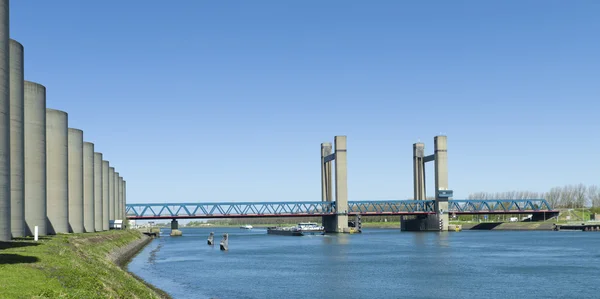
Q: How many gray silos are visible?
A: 12